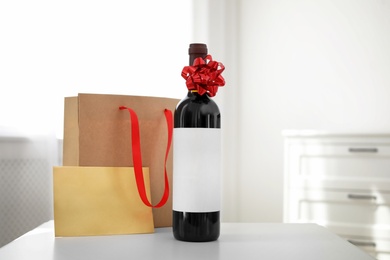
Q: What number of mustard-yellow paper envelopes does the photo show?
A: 1